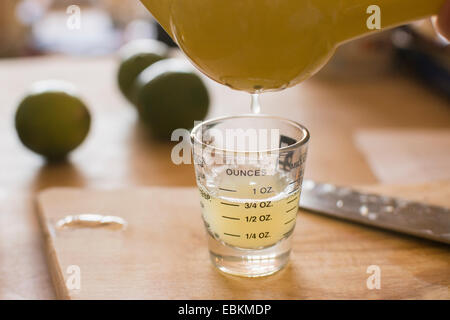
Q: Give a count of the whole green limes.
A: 3